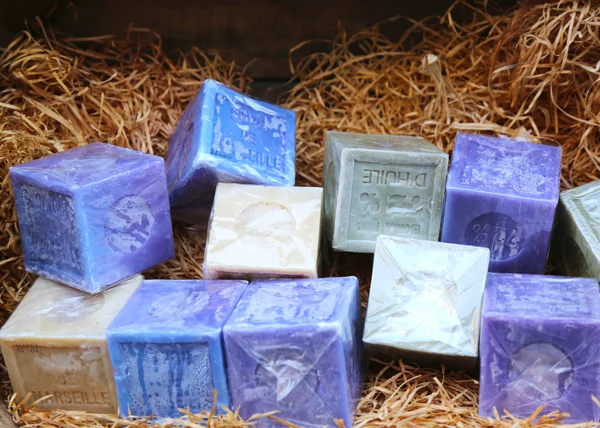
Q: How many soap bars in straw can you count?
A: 11